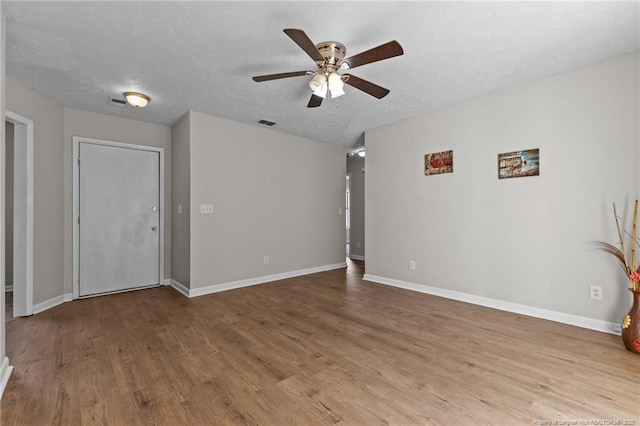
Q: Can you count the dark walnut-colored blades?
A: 5